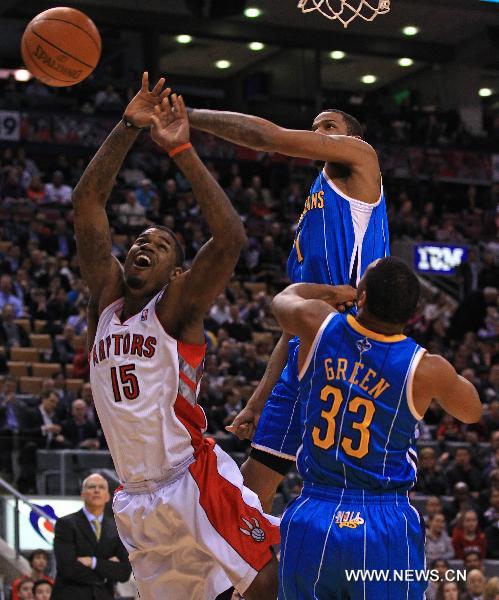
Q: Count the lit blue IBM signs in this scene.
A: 1